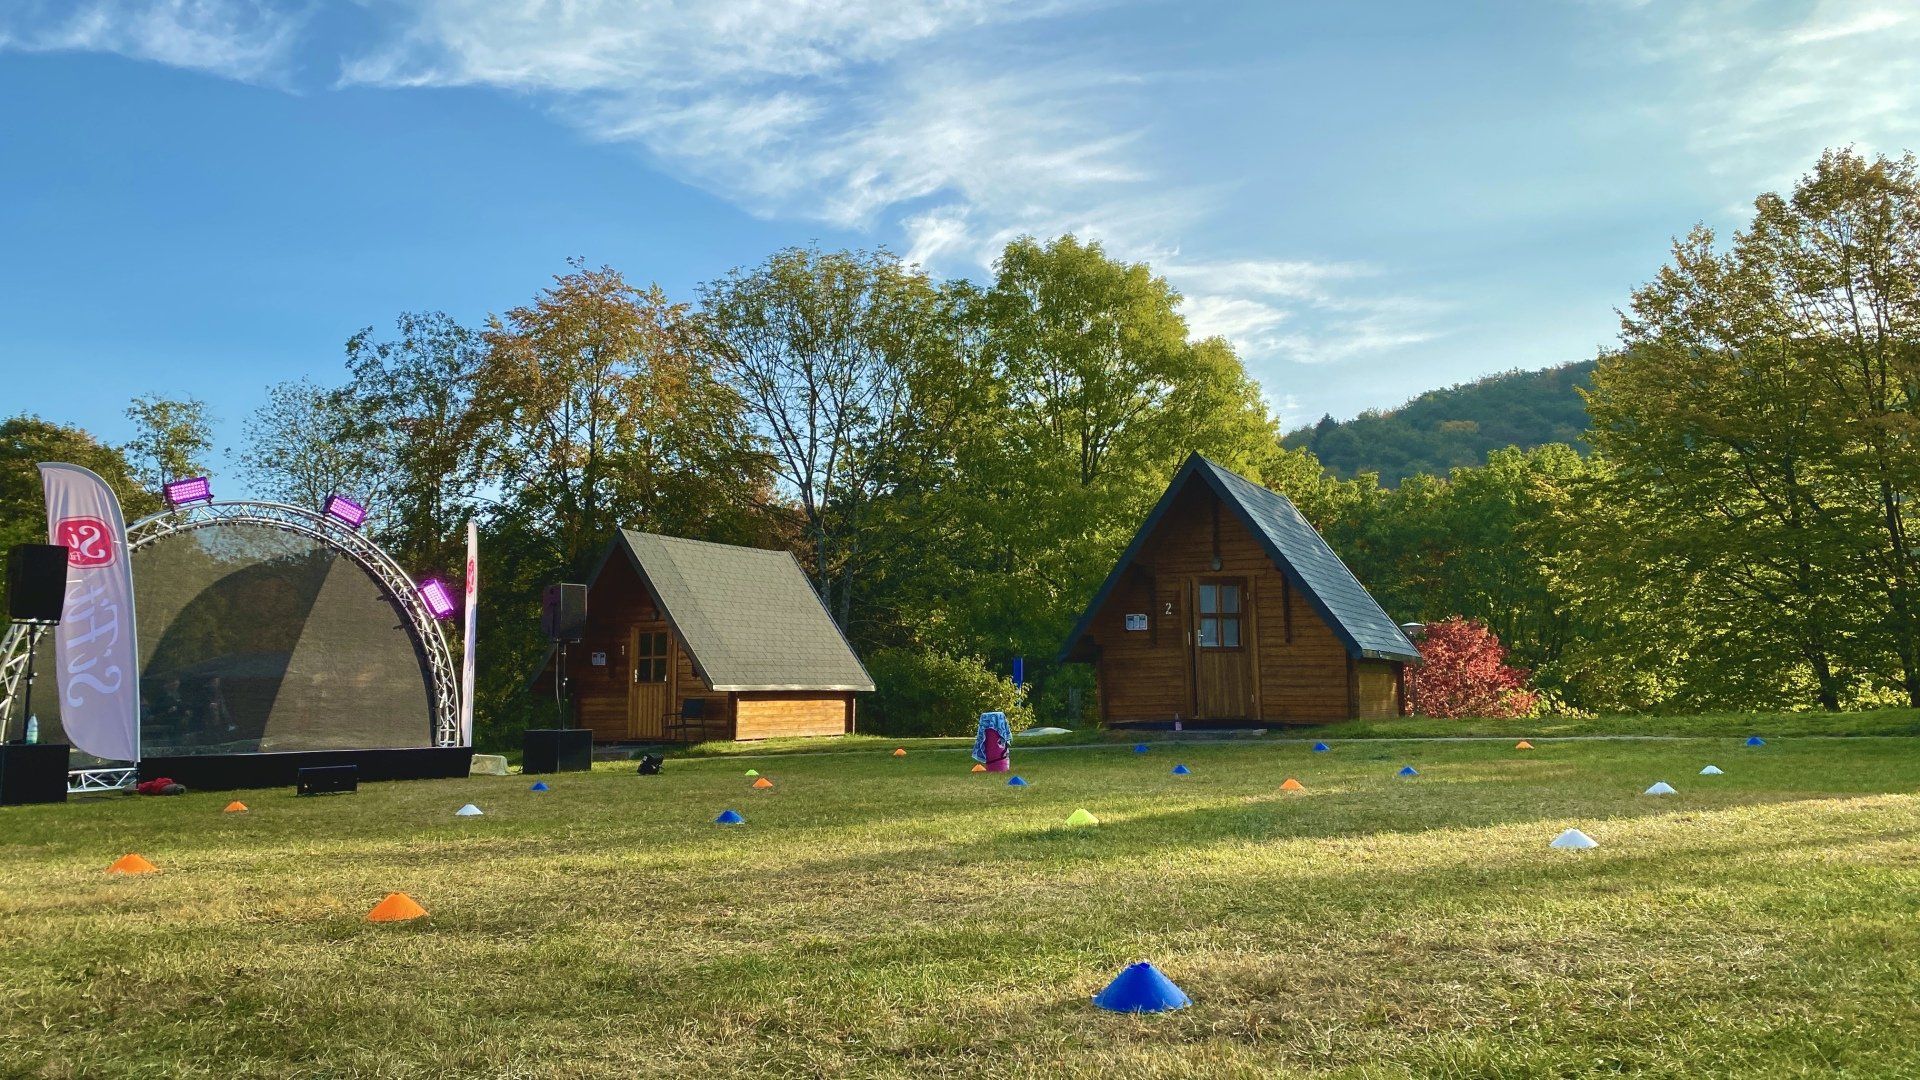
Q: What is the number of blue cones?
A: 9